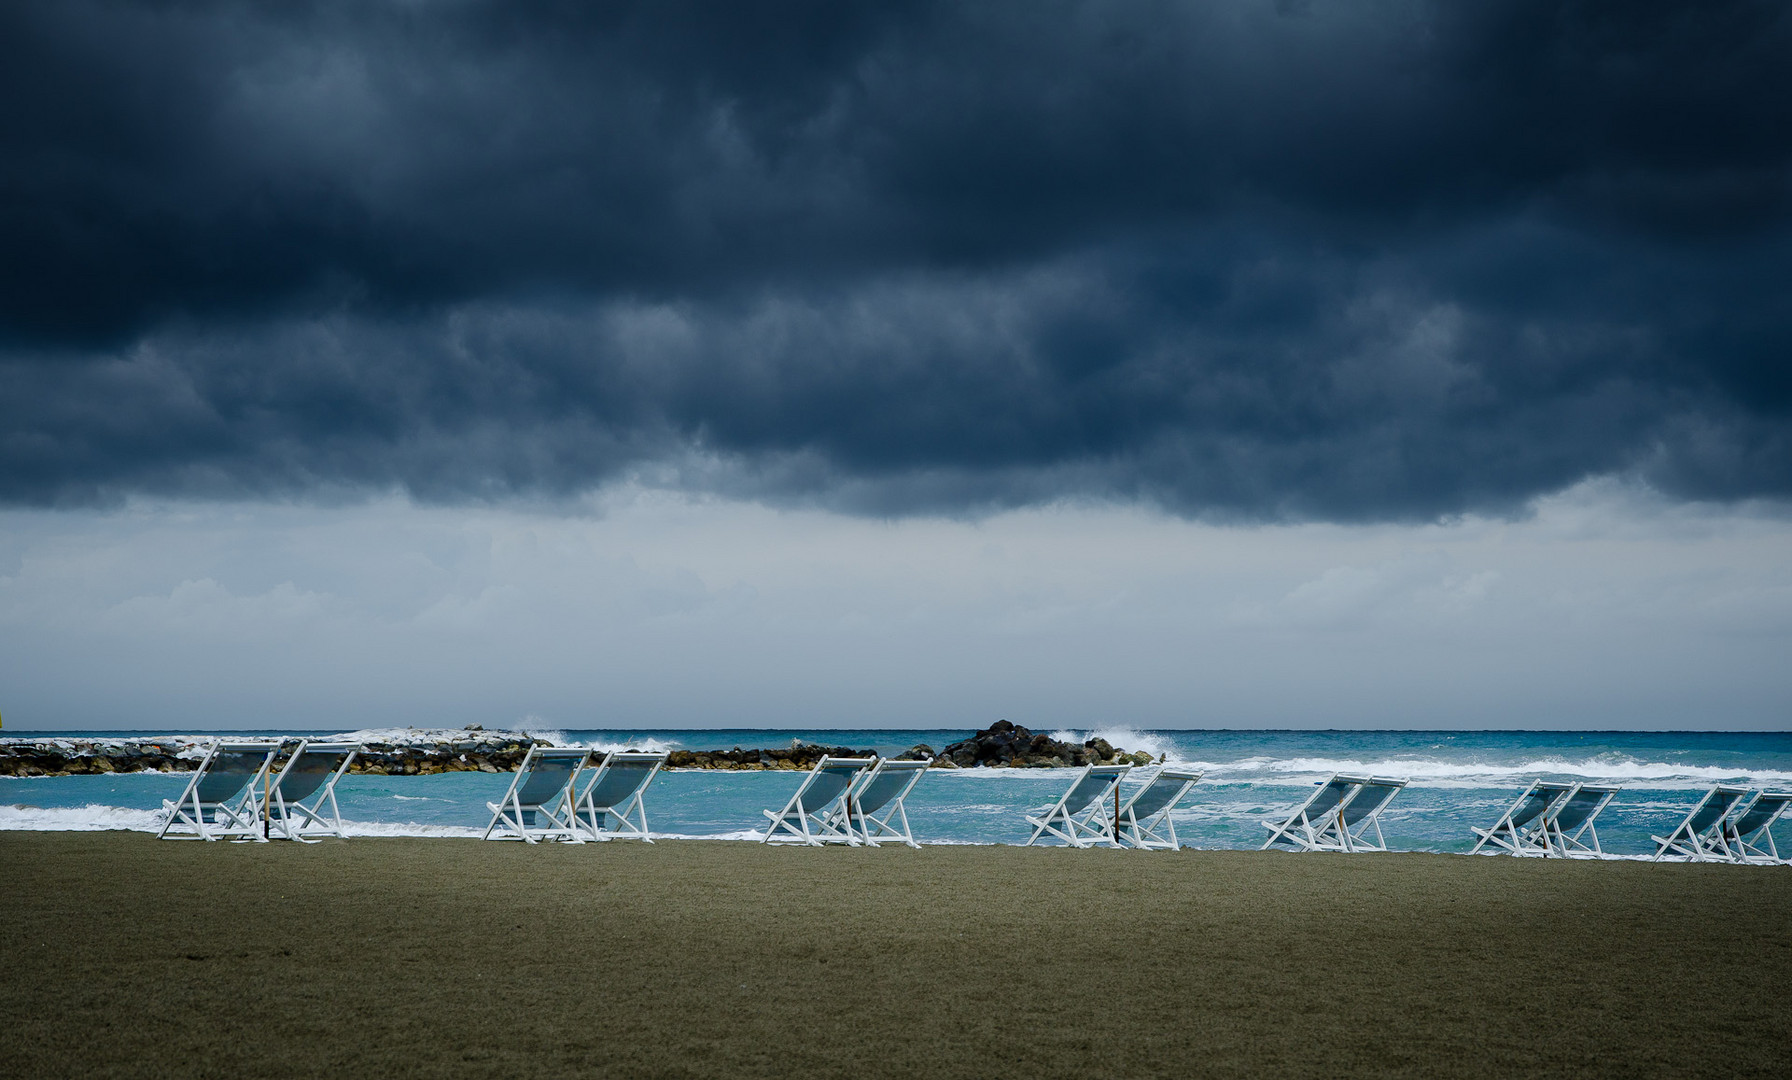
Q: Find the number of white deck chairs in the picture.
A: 14